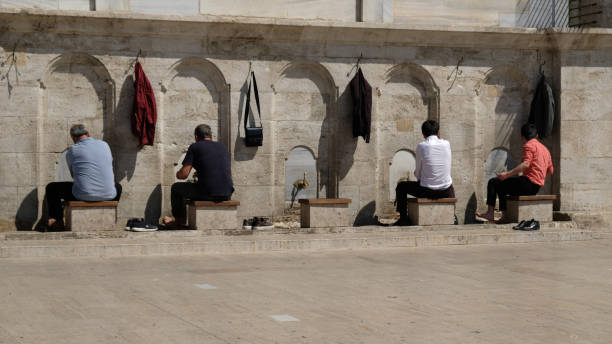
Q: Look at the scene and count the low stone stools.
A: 5